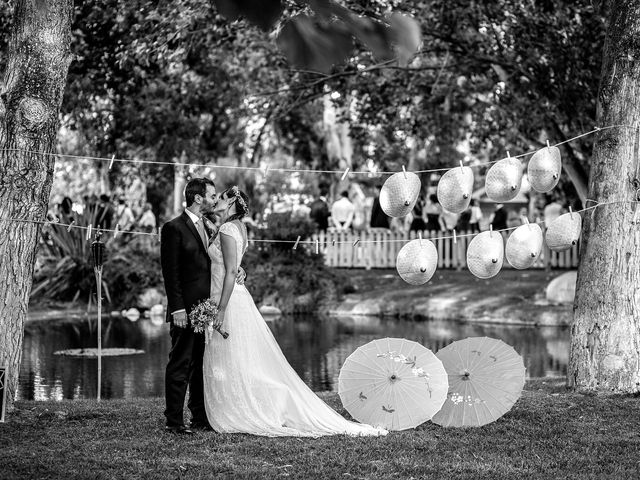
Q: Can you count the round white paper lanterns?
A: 8